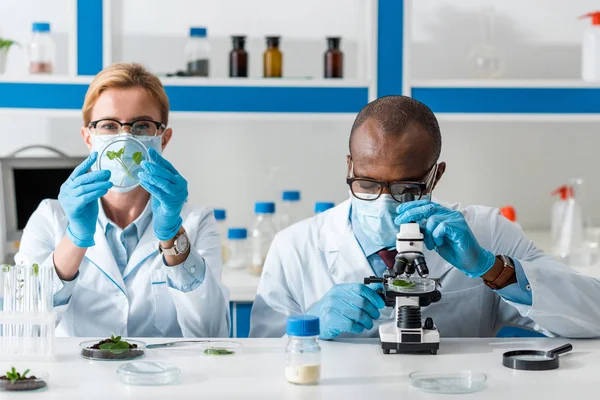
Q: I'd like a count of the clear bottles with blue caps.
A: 8